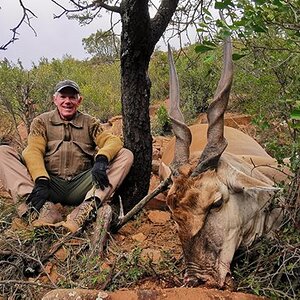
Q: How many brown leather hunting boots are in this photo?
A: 2